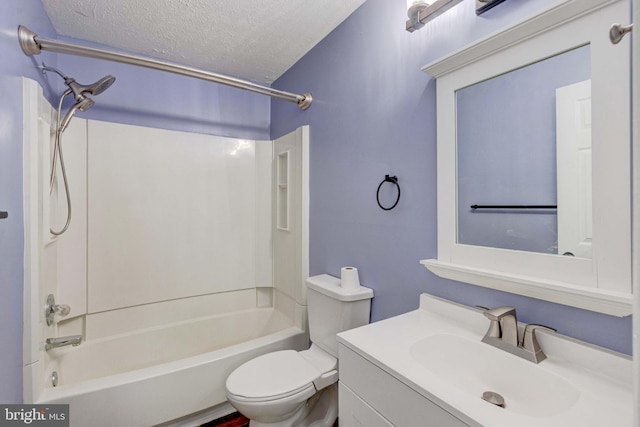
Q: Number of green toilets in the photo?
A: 0